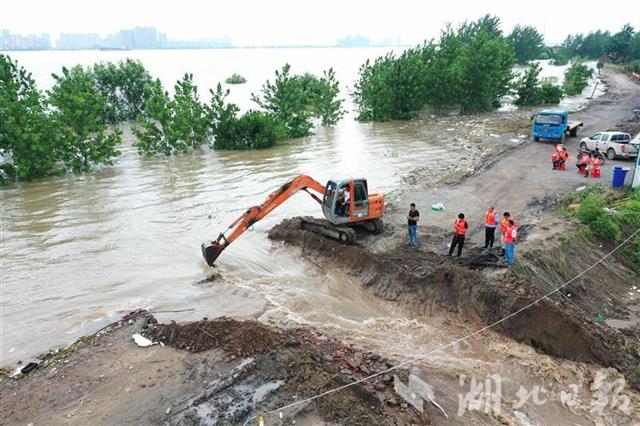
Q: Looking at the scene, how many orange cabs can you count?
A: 1